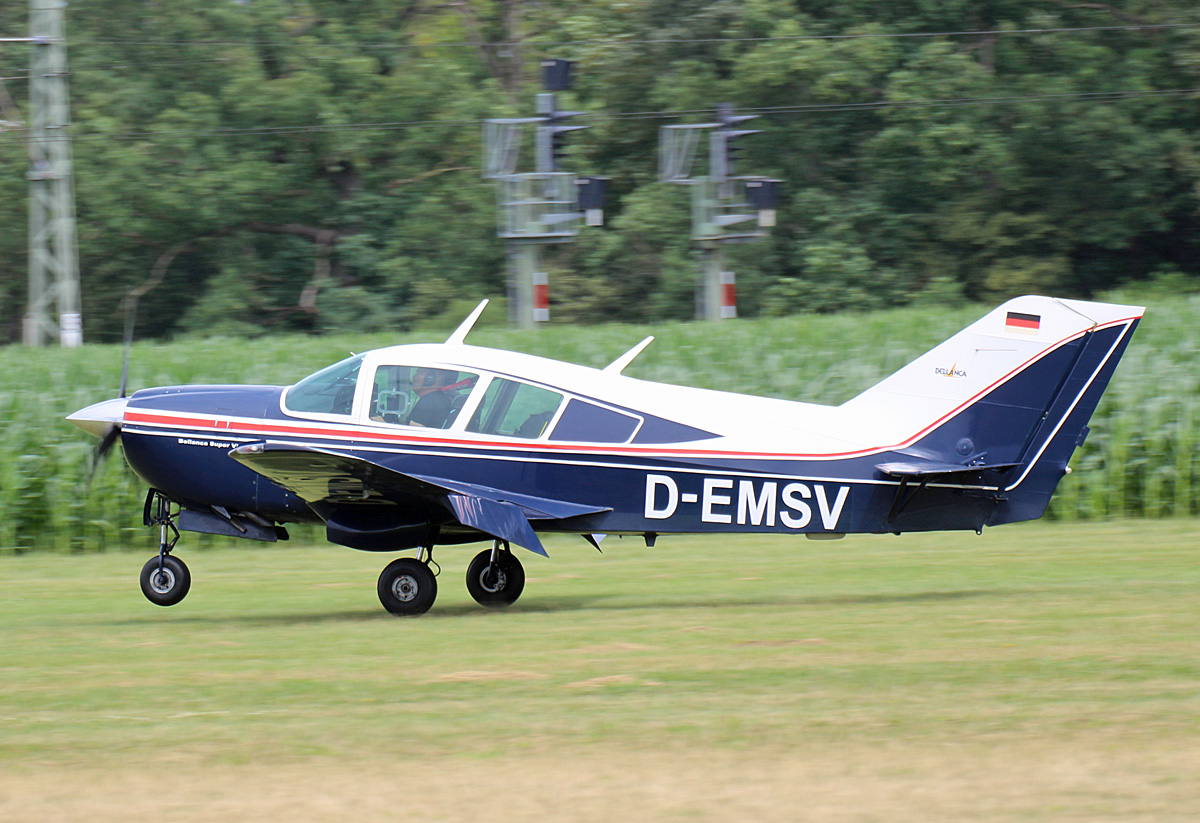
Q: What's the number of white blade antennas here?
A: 2